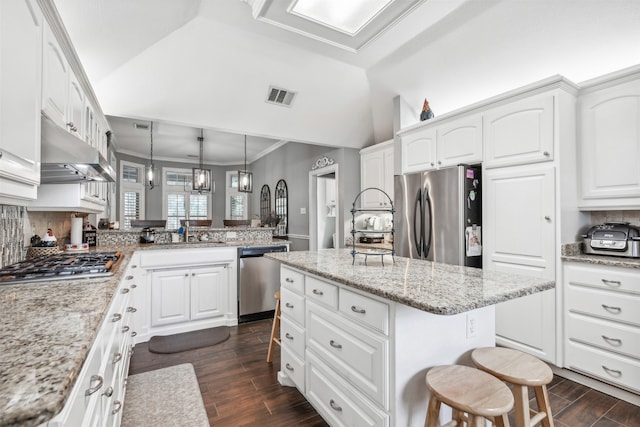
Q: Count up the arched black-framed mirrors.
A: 2